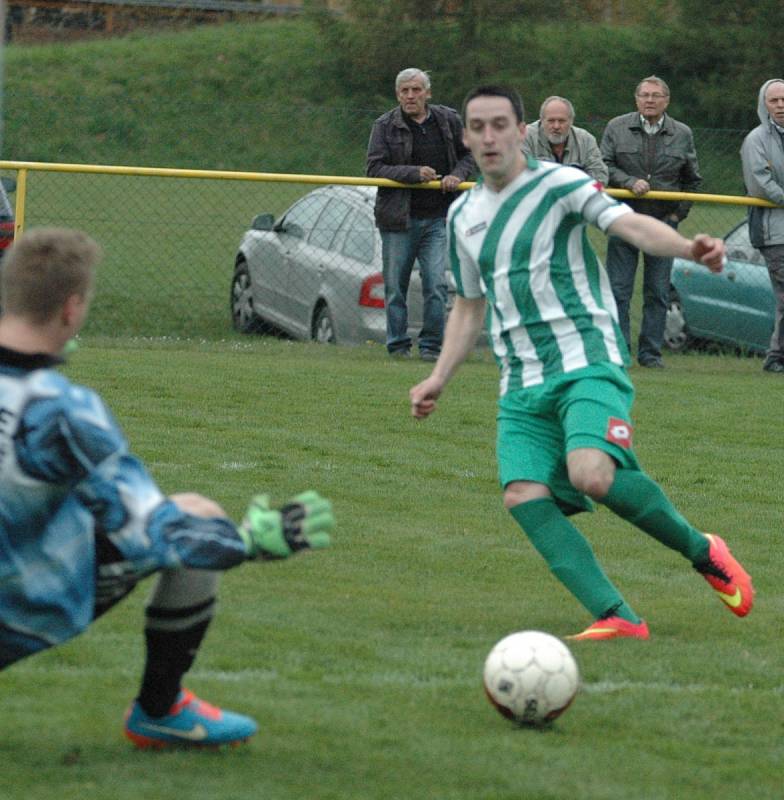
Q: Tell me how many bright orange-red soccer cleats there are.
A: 2